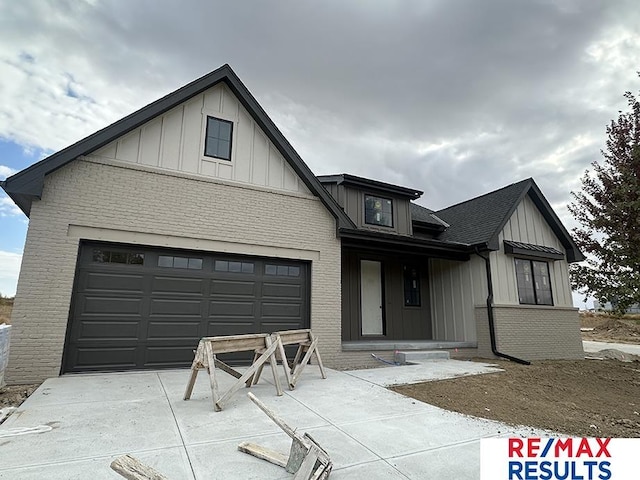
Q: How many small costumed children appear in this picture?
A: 0